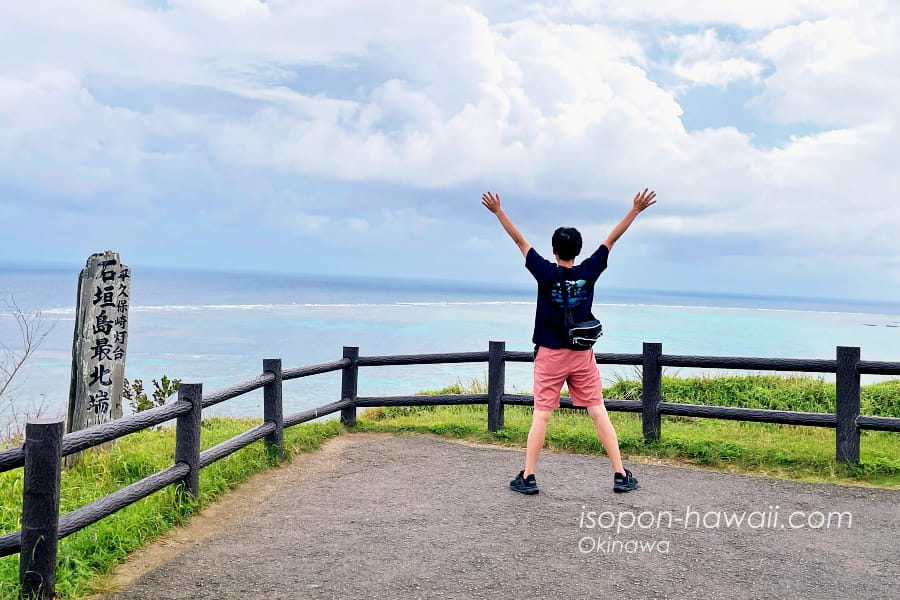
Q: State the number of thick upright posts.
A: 7